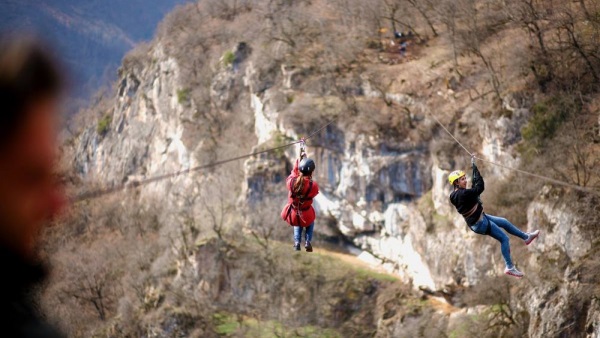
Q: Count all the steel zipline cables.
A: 2